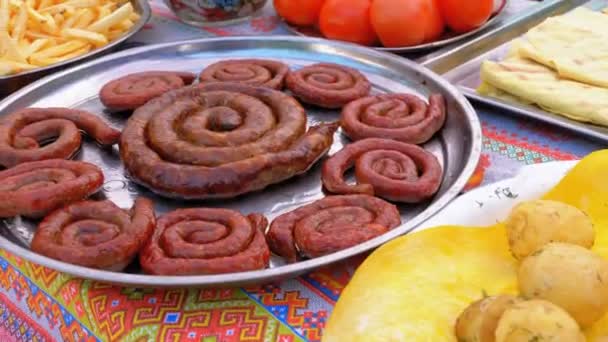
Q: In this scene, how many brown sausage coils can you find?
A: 11